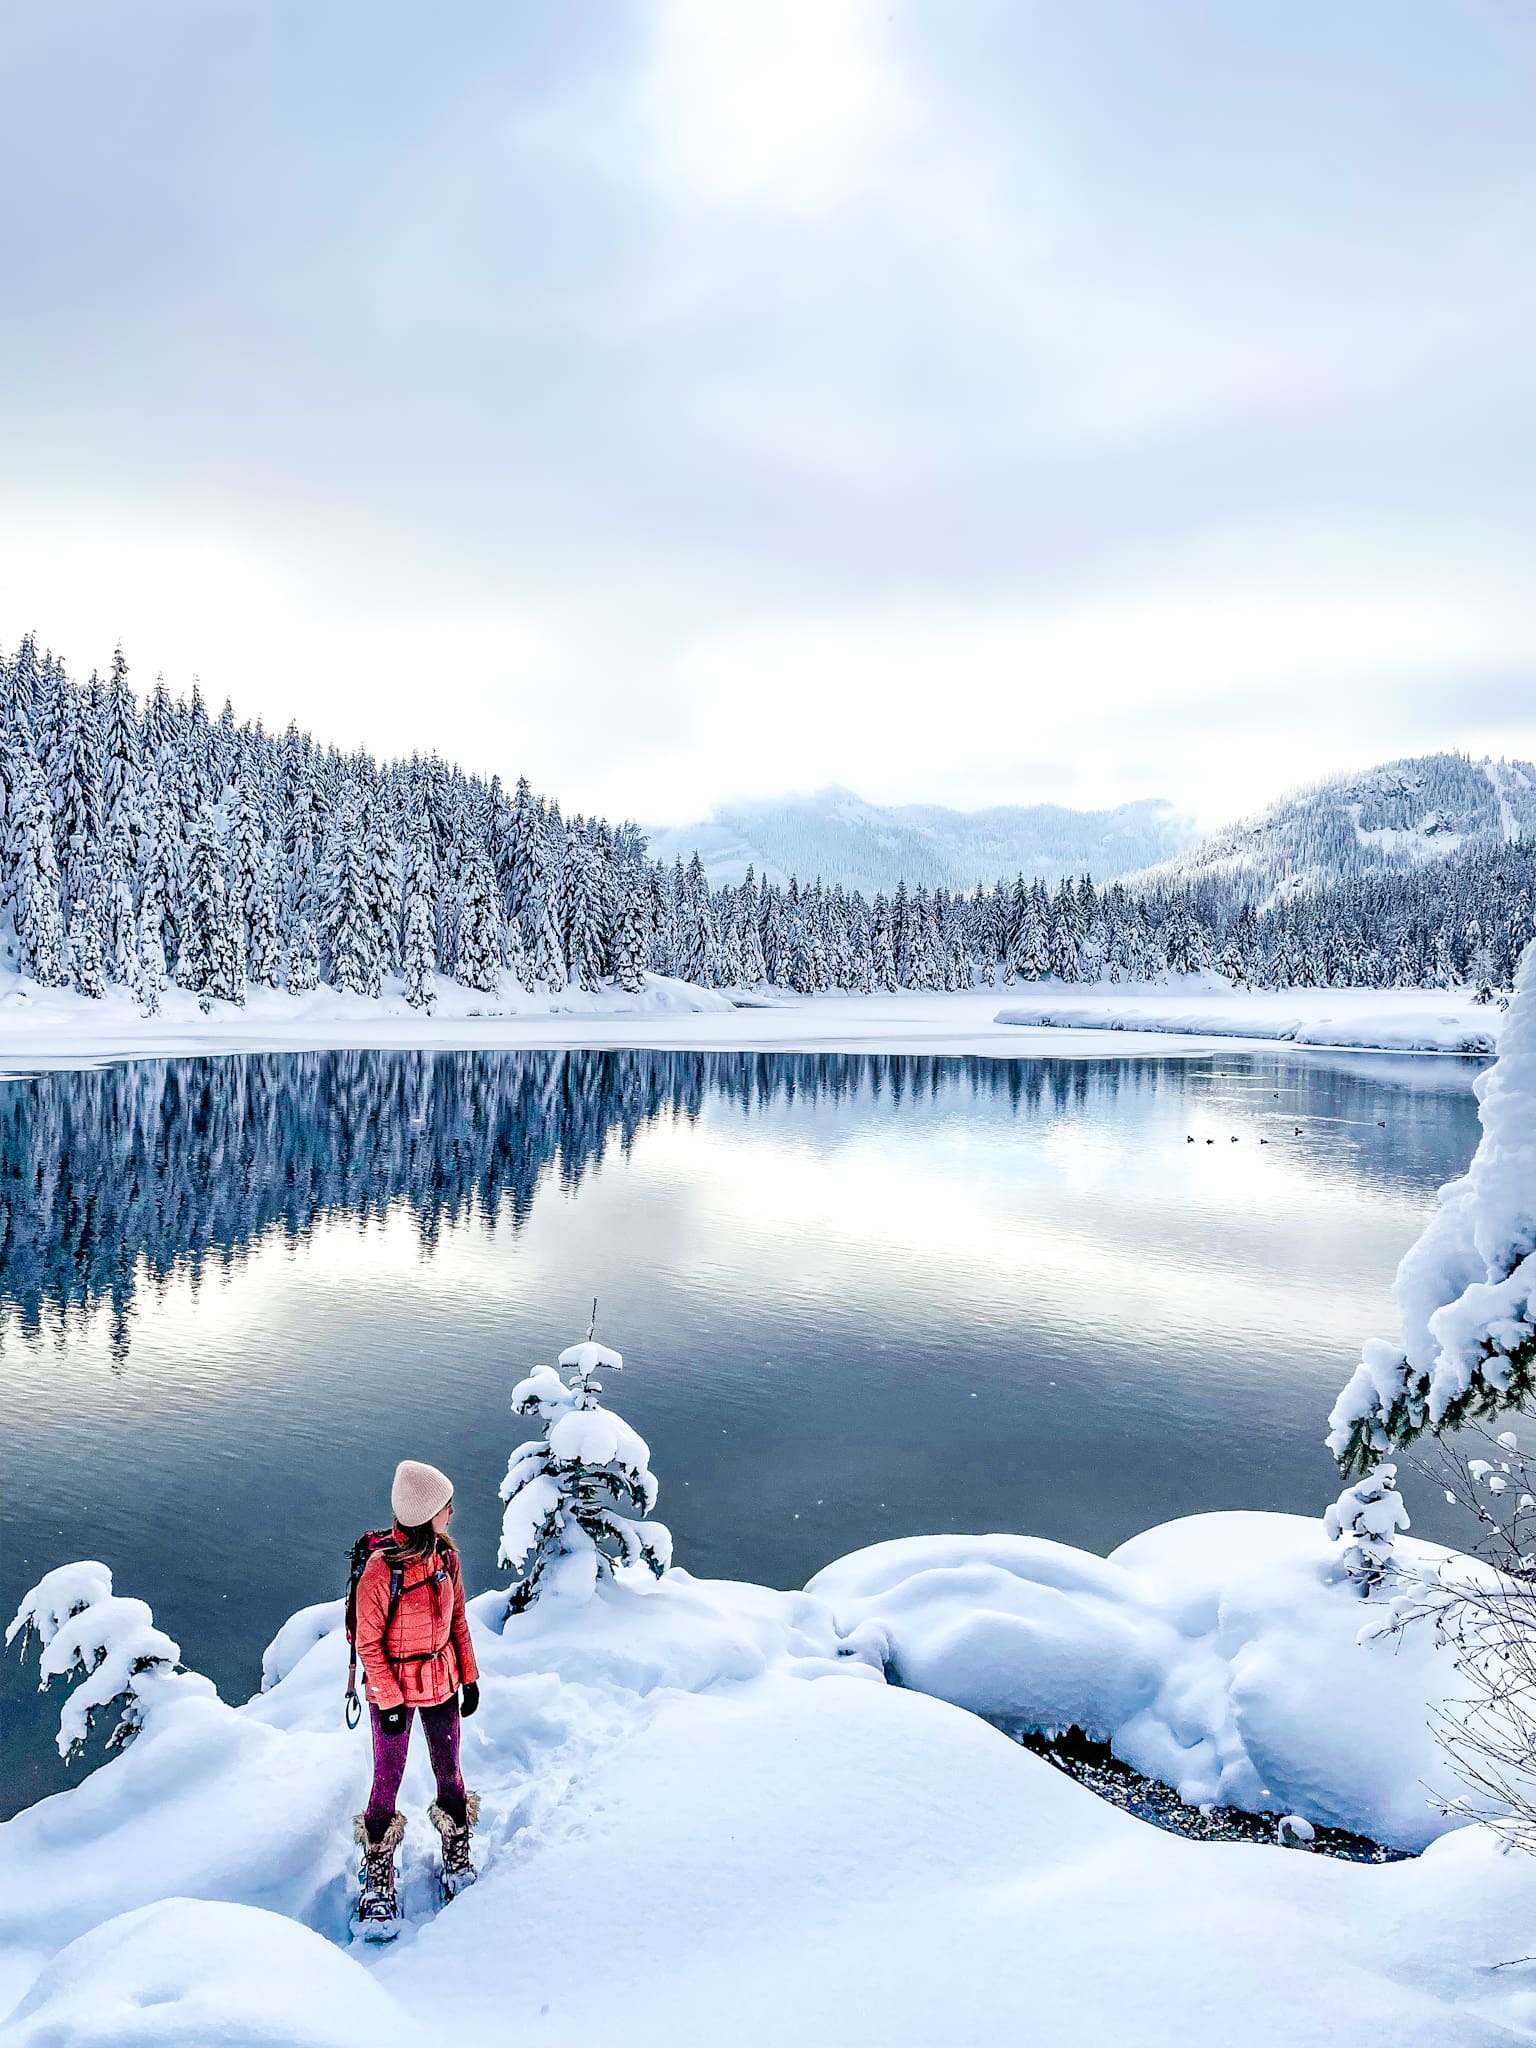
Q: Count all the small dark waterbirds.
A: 8